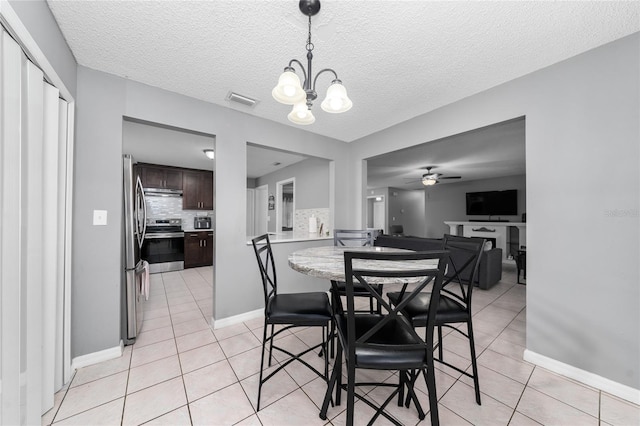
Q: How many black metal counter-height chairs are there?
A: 4